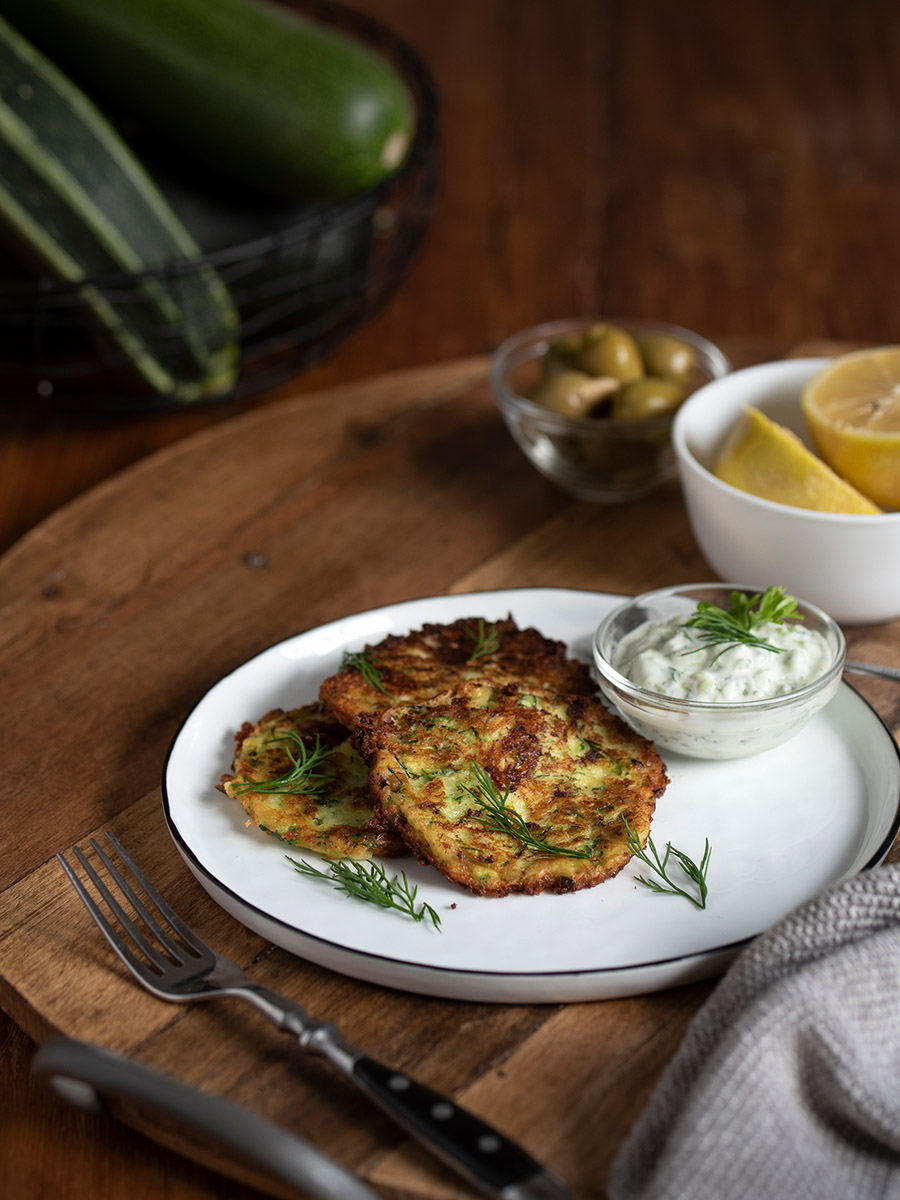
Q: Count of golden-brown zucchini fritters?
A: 3